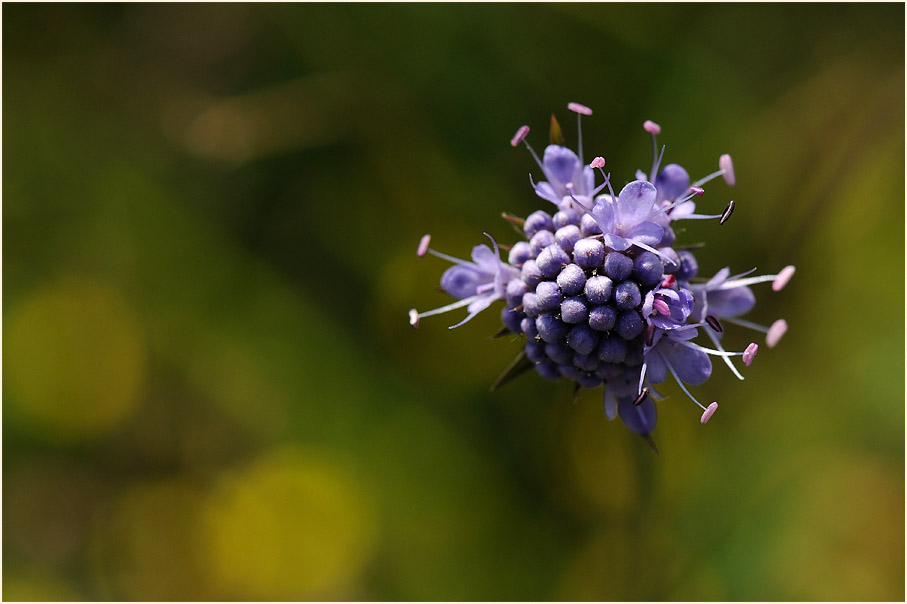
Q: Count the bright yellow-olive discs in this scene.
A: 2